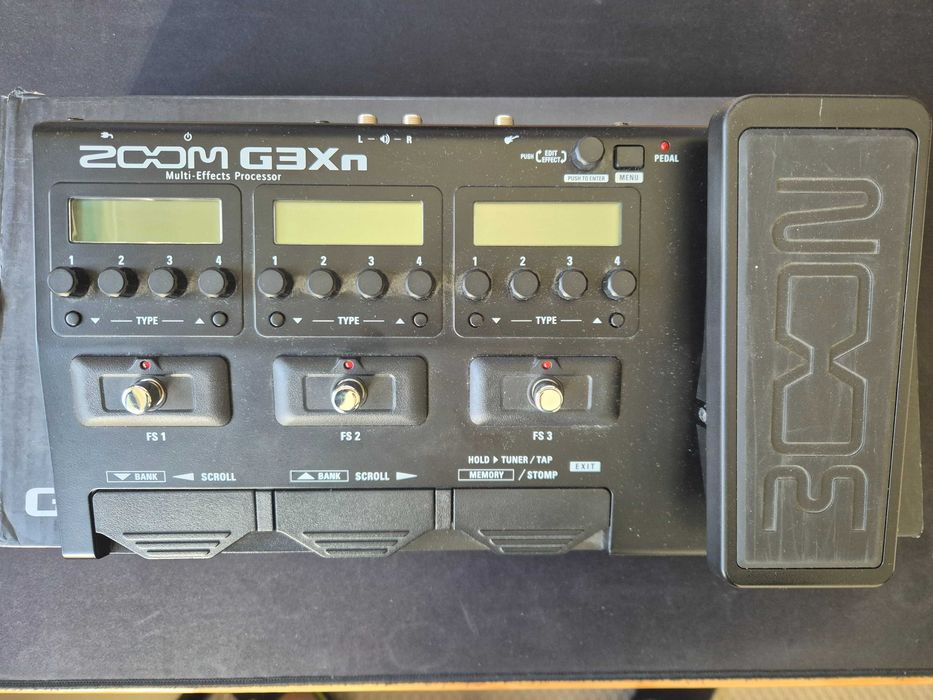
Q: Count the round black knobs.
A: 13